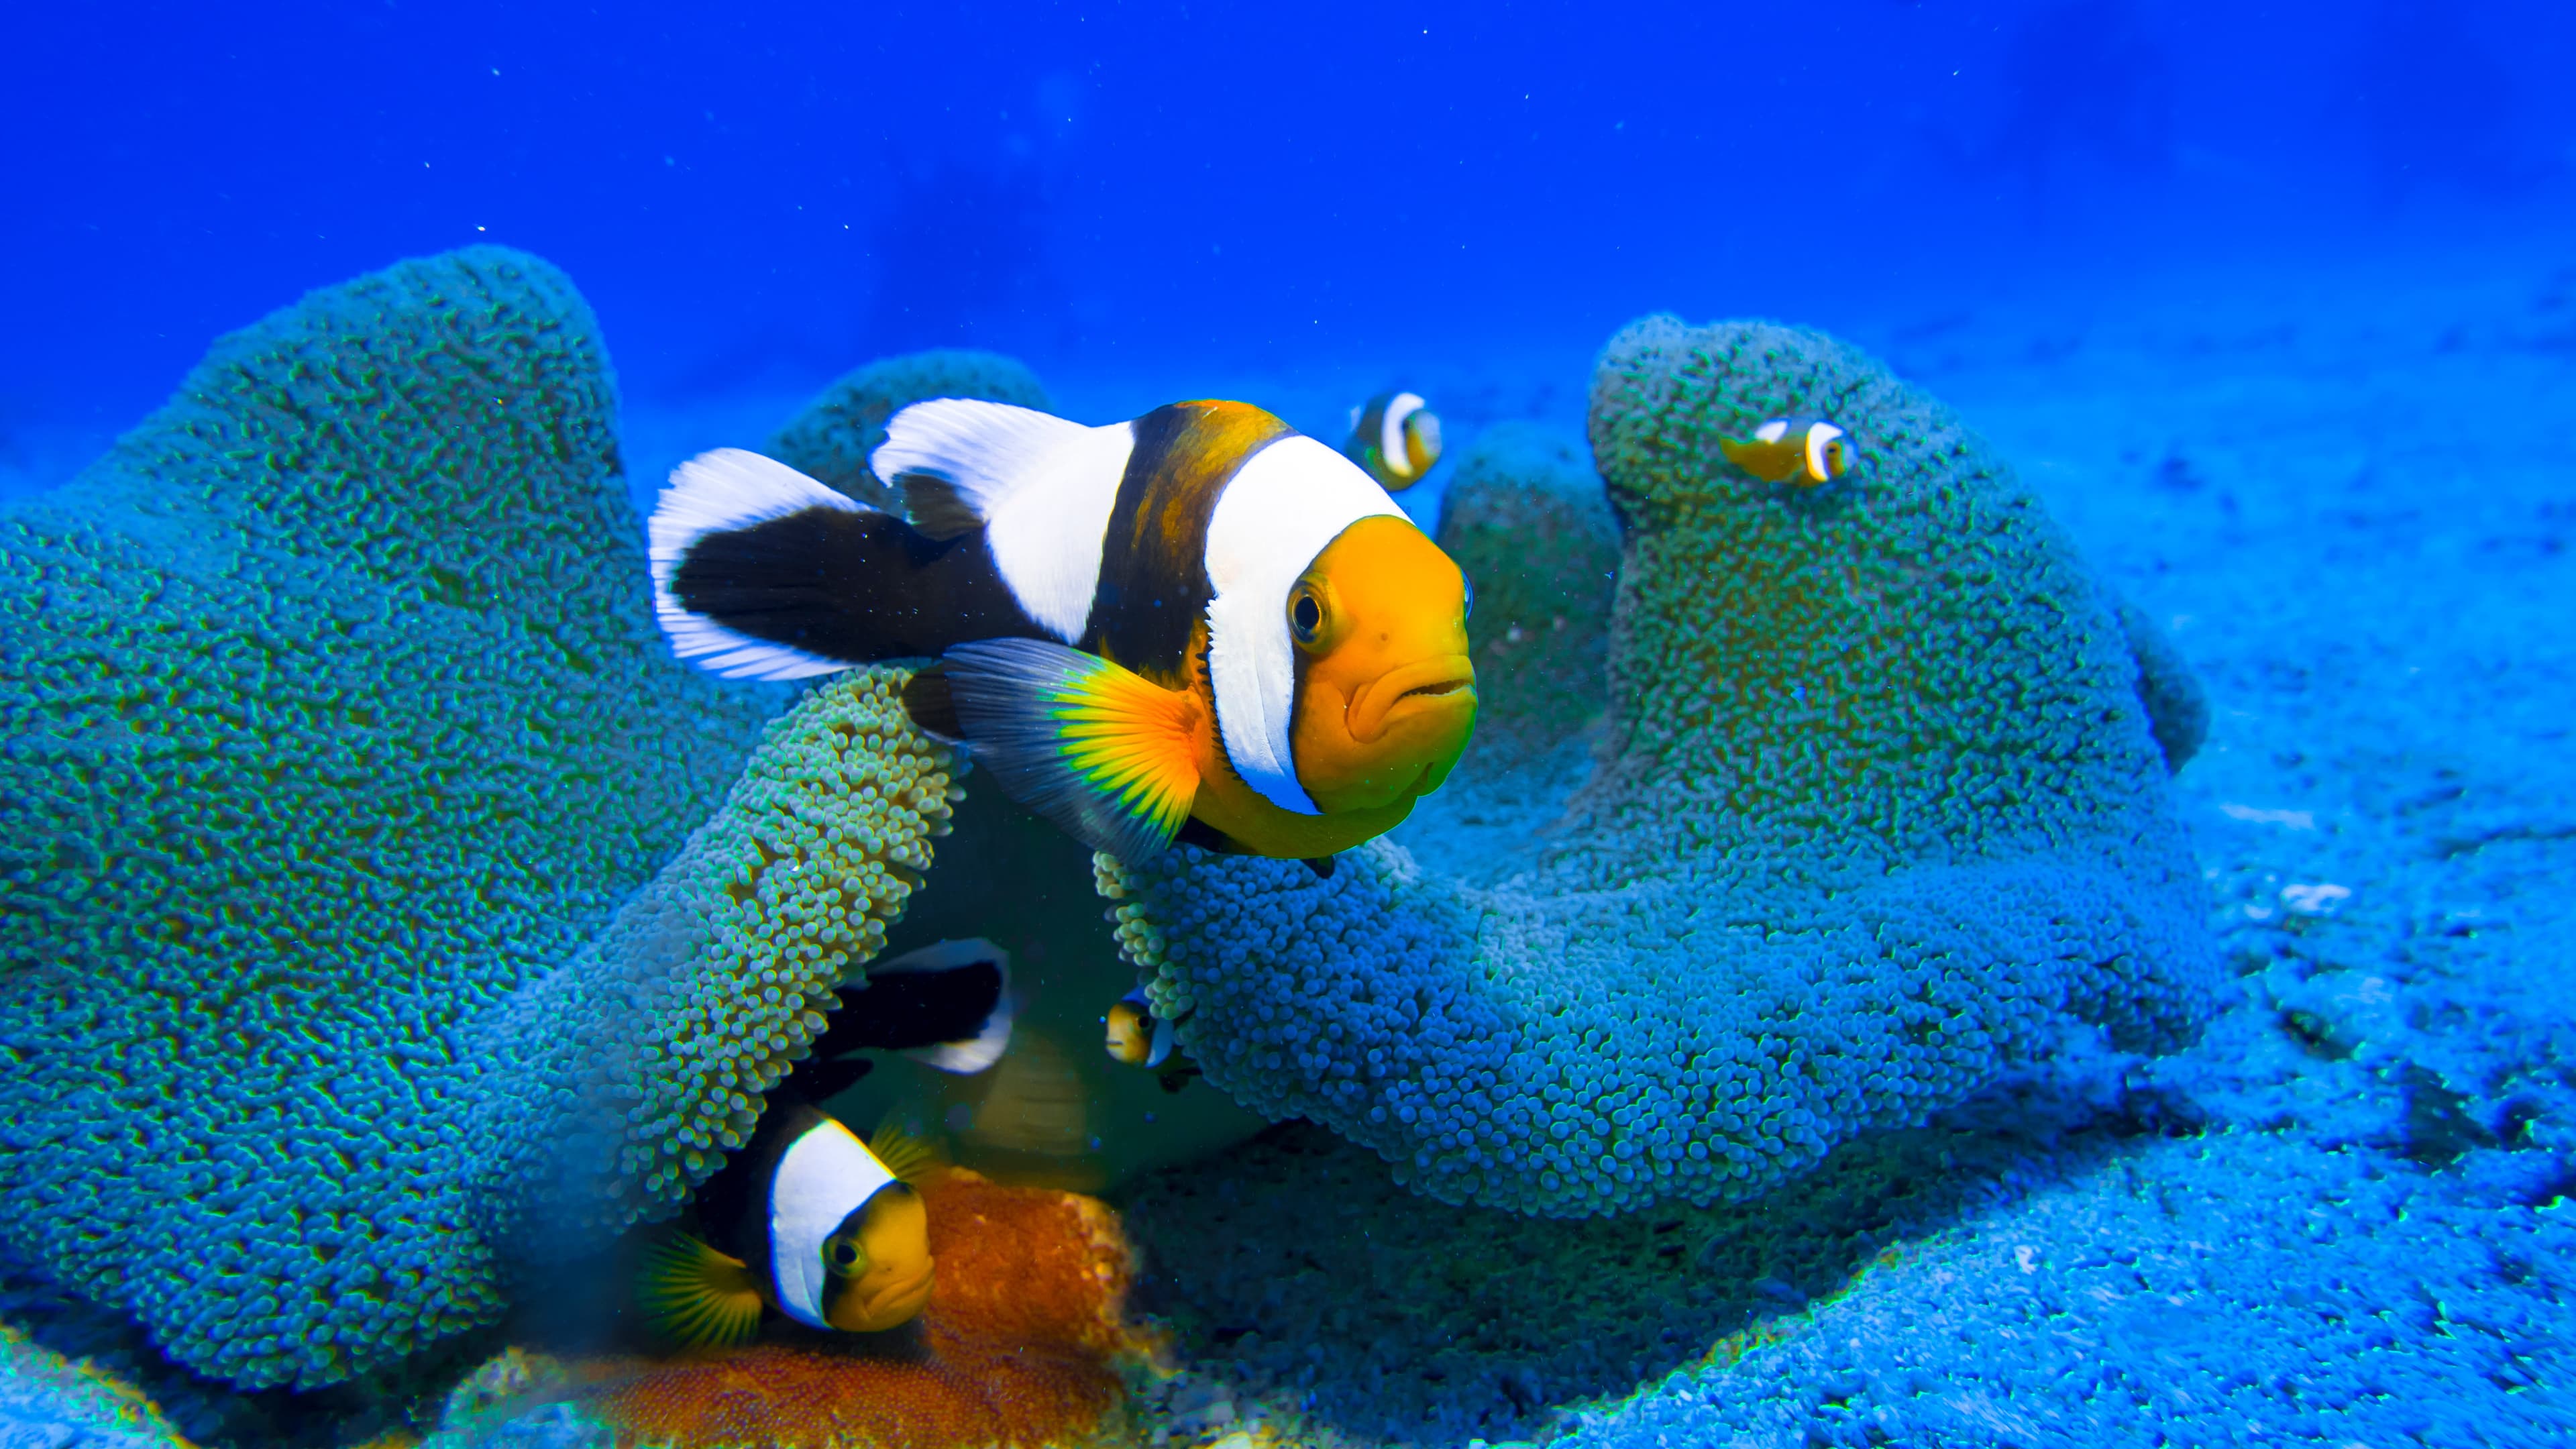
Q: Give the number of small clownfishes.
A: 3